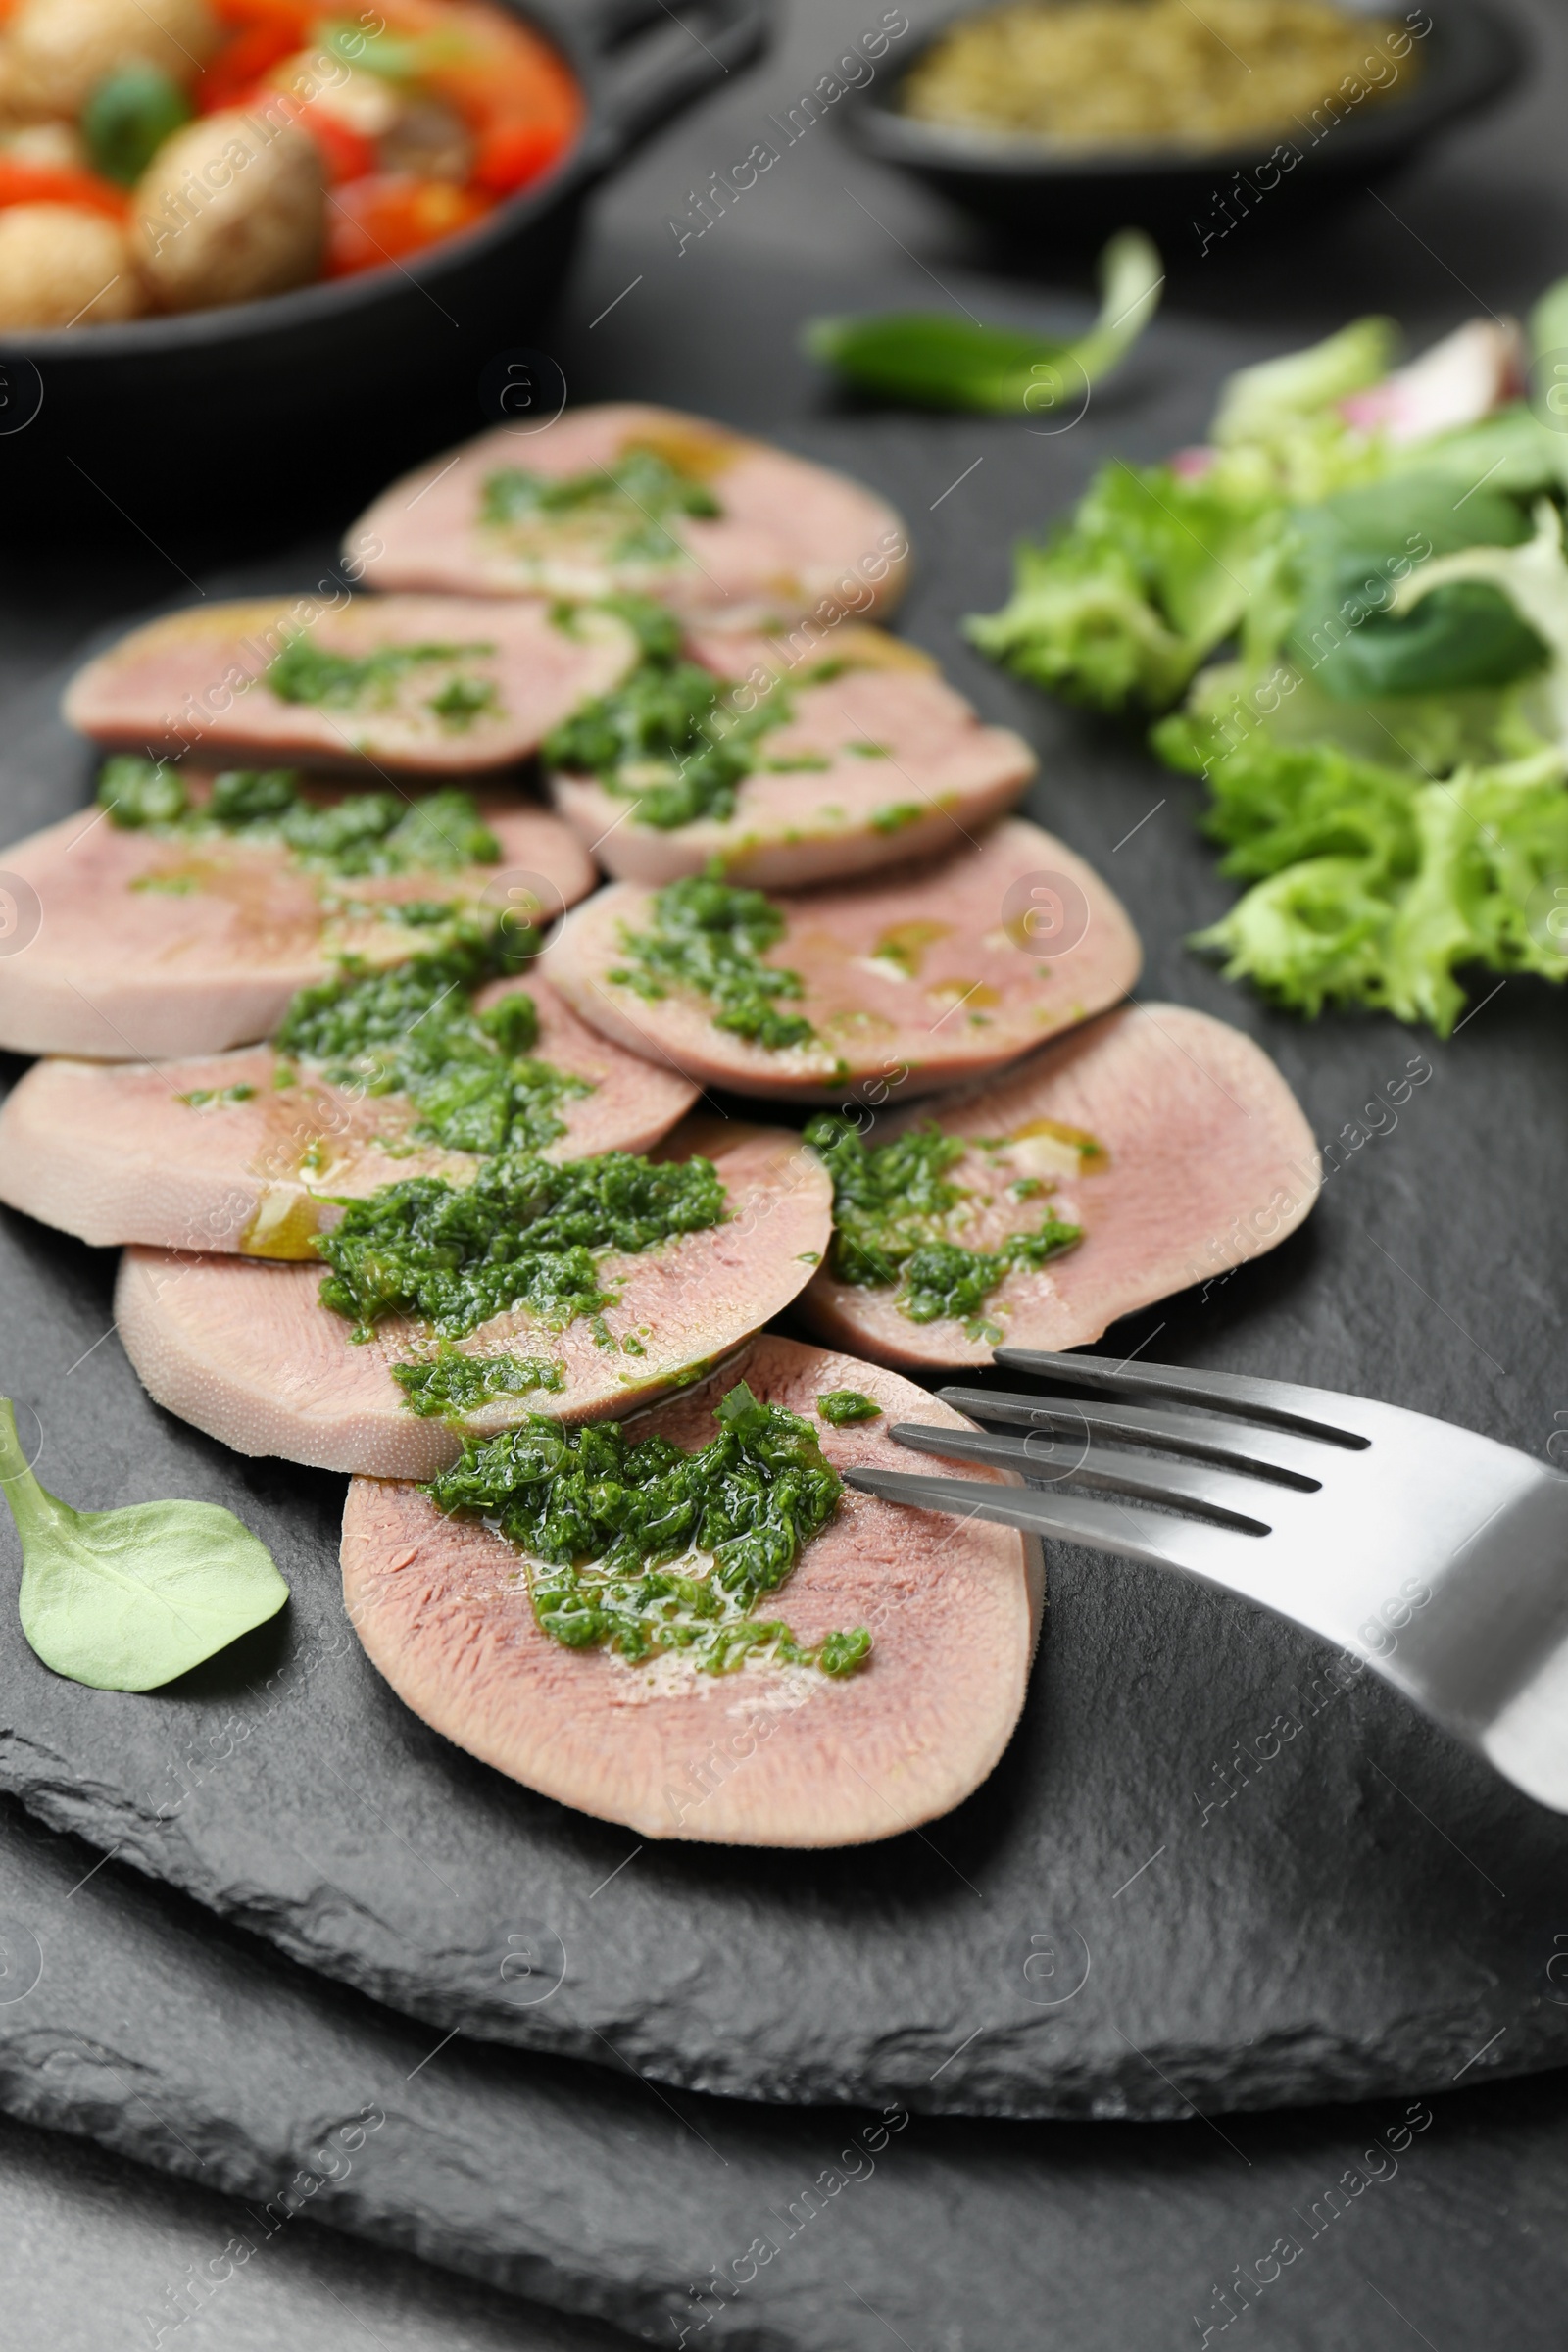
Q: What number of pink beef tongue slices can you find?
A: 9